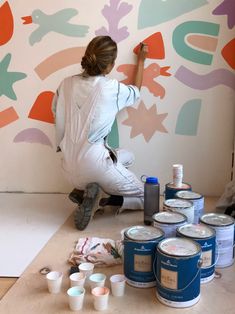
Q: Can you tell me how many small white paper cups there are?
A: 7